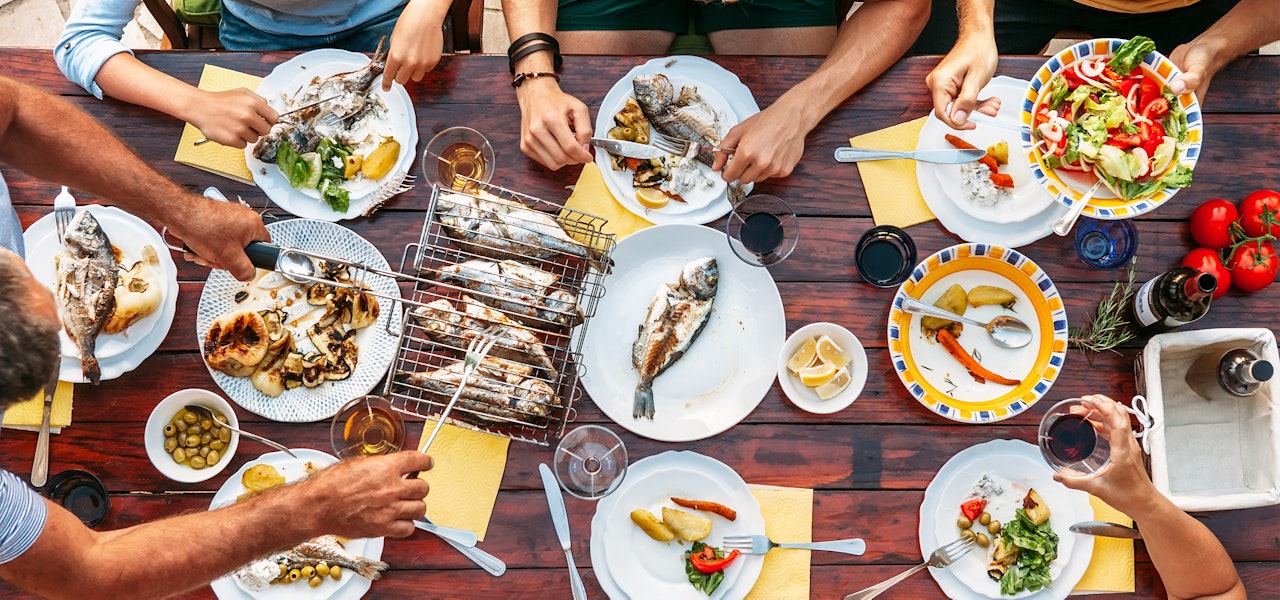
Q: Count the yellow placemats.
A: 7